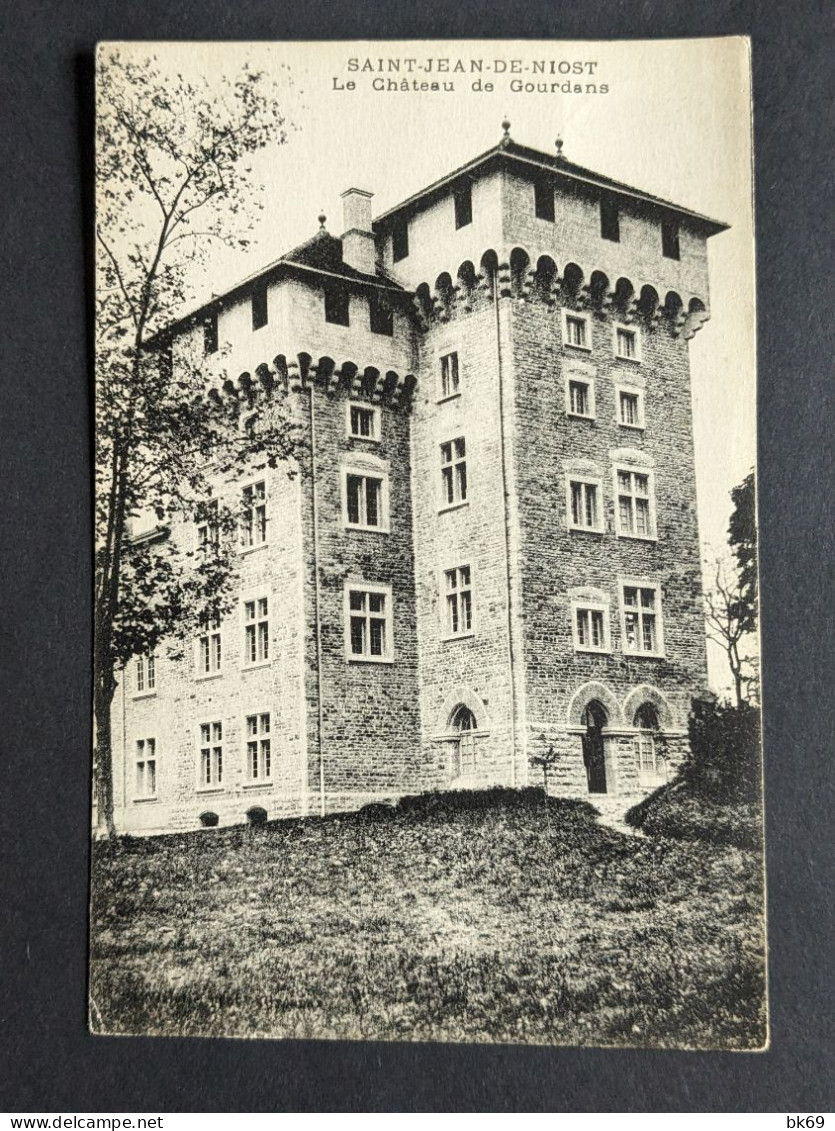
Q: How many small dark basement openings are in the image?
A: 2